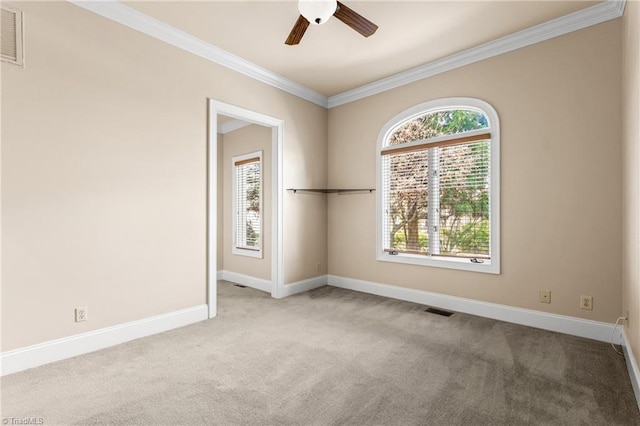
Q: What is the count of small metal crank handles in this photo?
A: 2